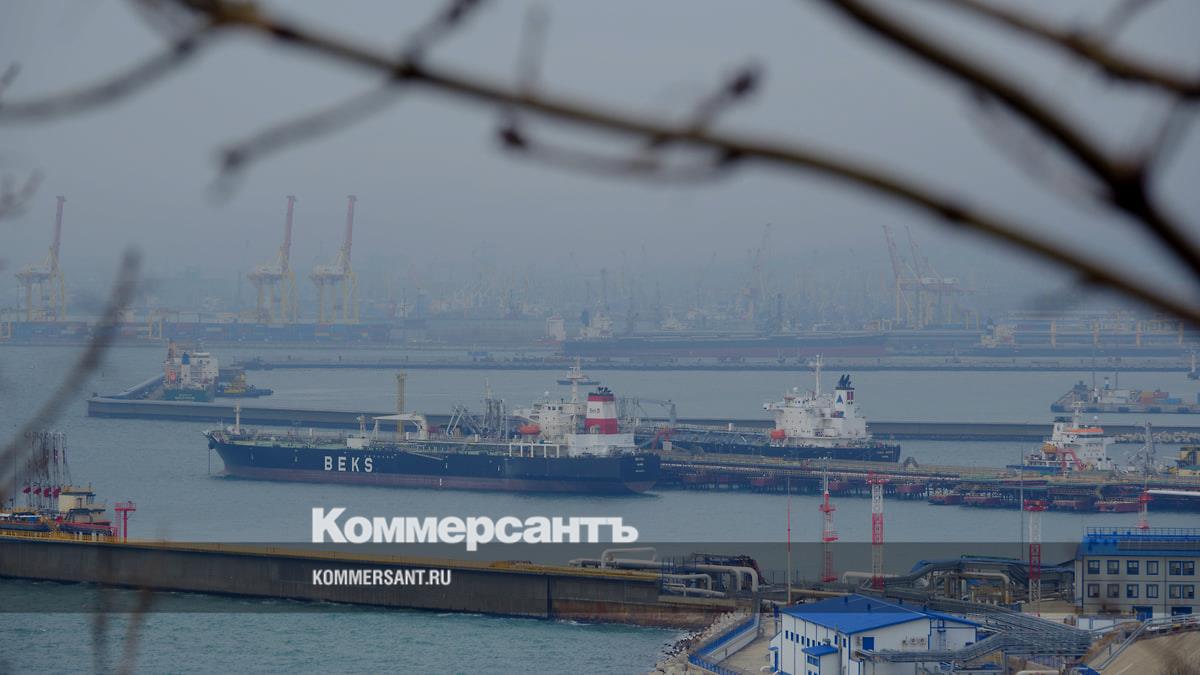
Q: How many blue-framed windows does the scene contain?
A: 12